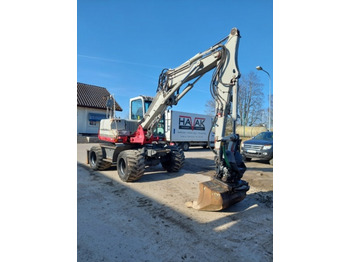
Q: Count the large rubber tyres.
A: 3